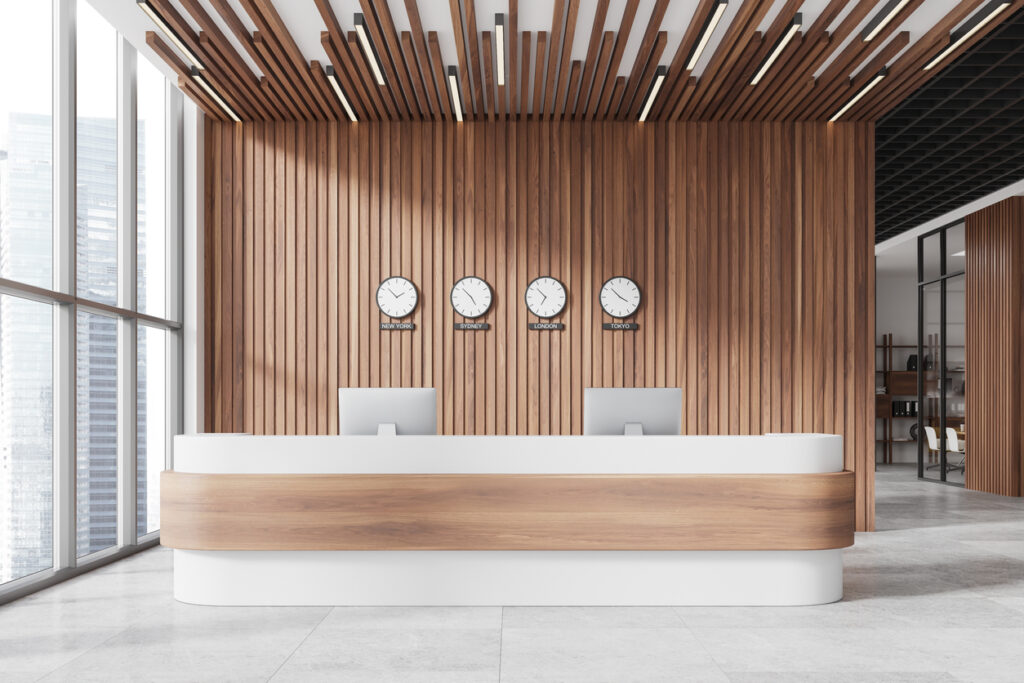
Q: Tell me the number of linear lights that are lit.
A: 12